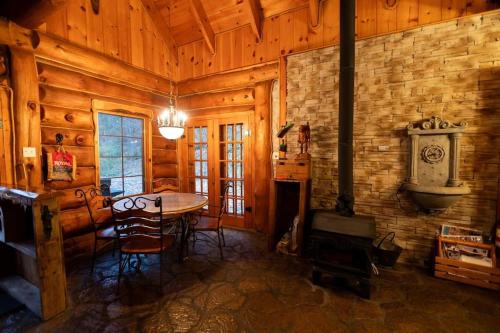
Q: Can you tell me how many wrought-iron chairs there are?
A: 4